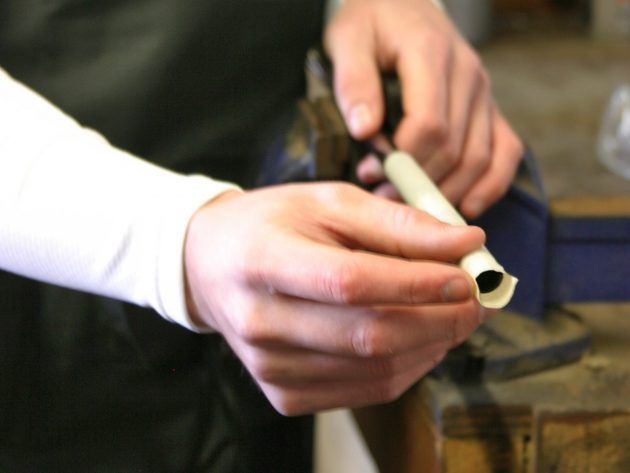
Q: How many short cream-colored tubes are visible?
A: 1